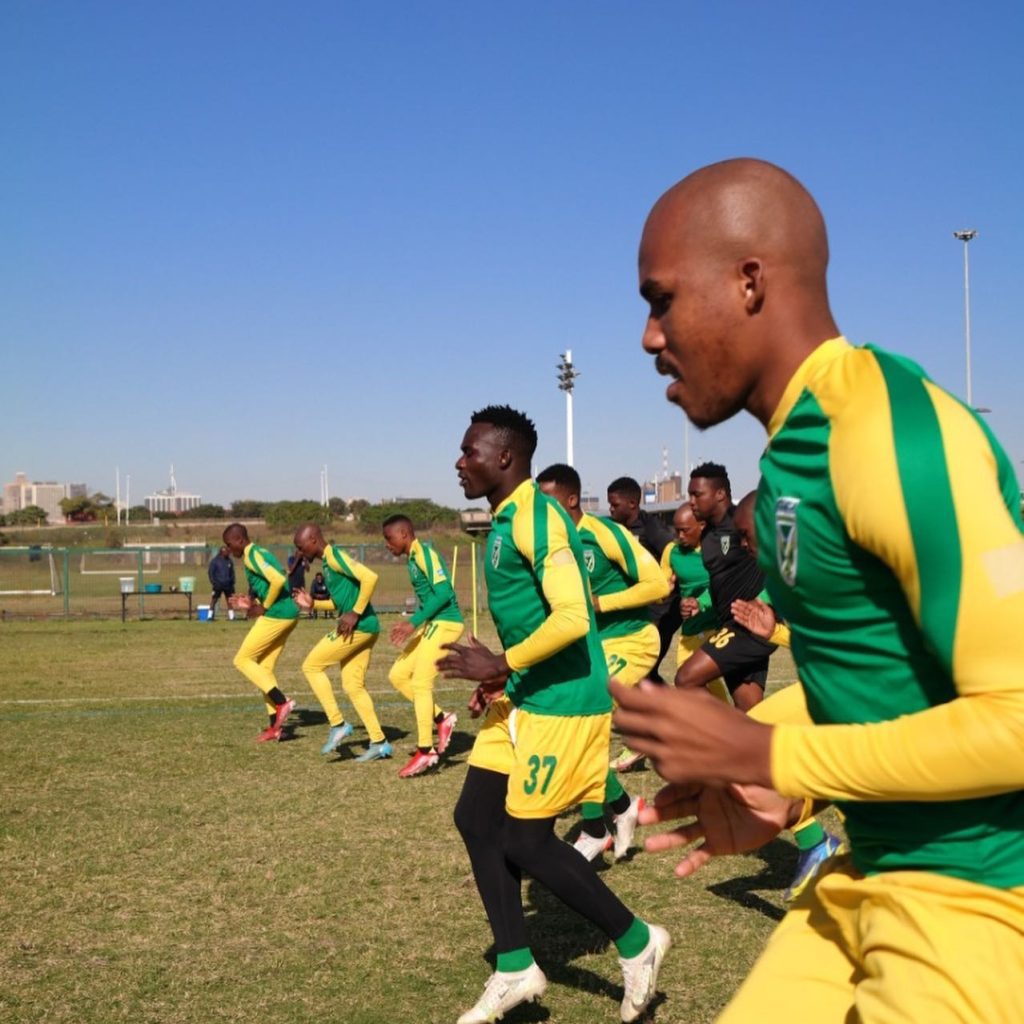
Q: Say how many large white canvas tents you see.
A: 0